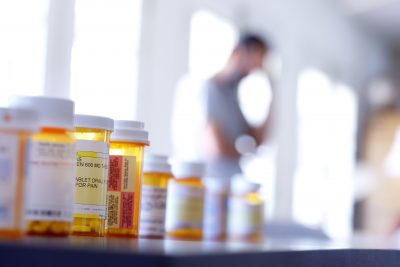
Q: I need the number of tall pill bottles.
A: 4